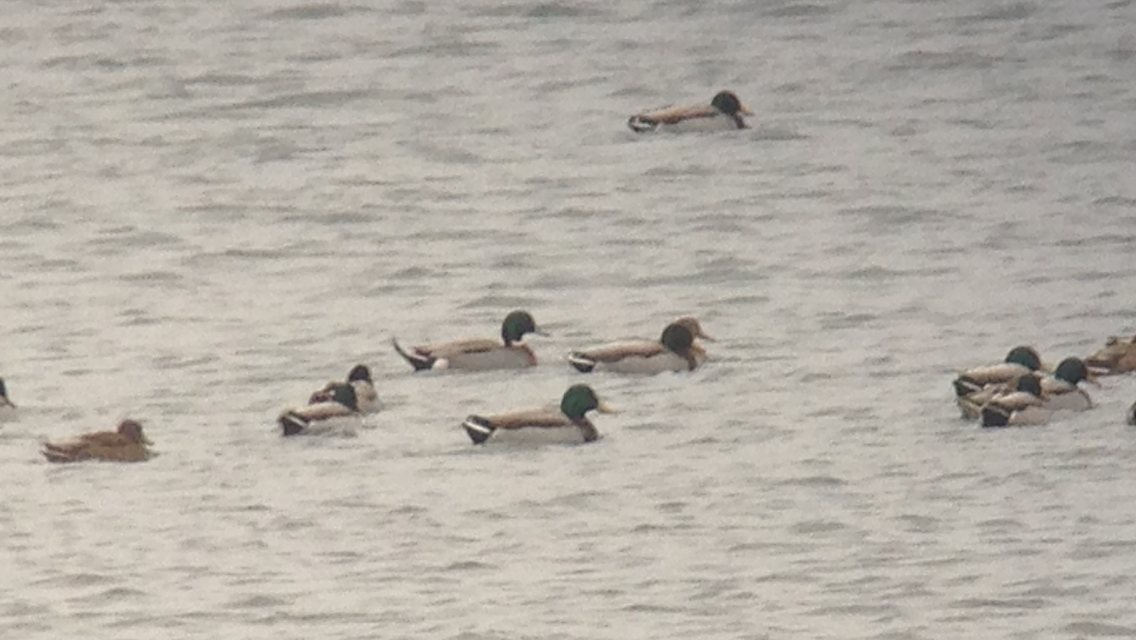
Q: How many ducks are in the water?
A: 14